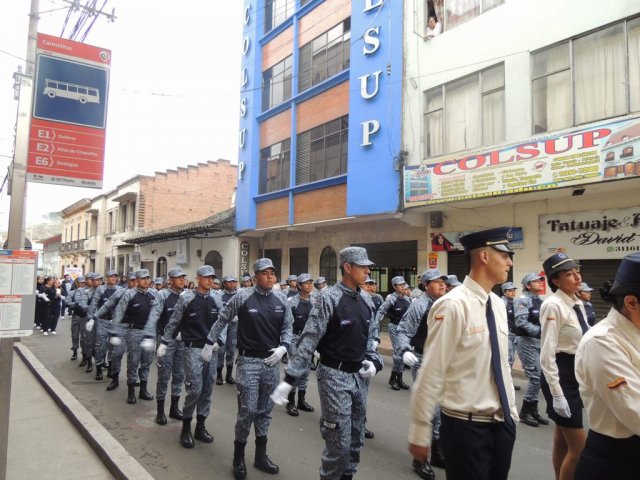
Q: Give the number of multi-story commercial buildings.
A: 2